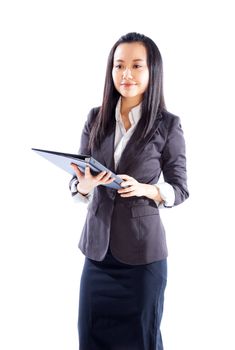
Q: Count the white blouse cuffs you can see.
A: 2